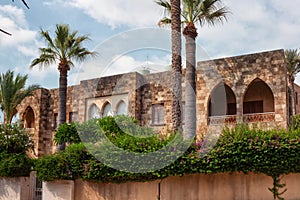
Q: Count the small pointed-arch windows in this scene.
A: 3